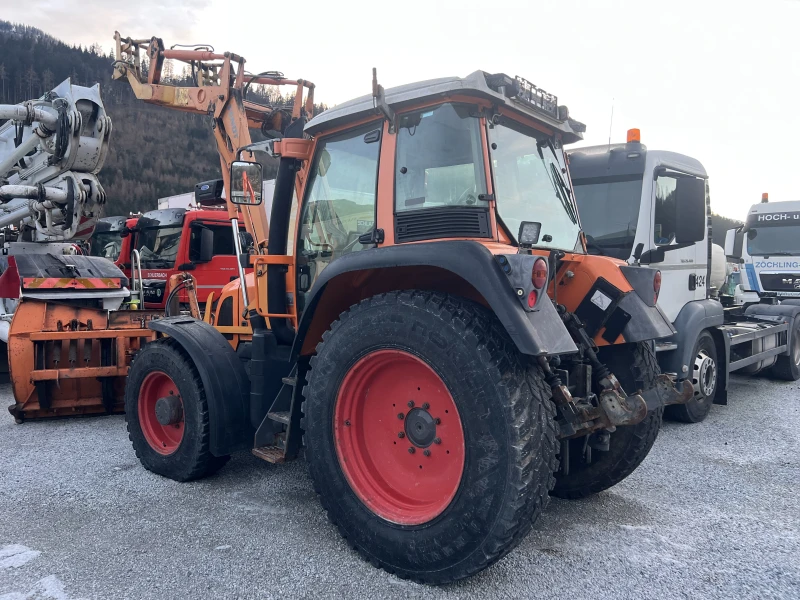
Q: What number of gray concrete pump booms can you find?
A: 1